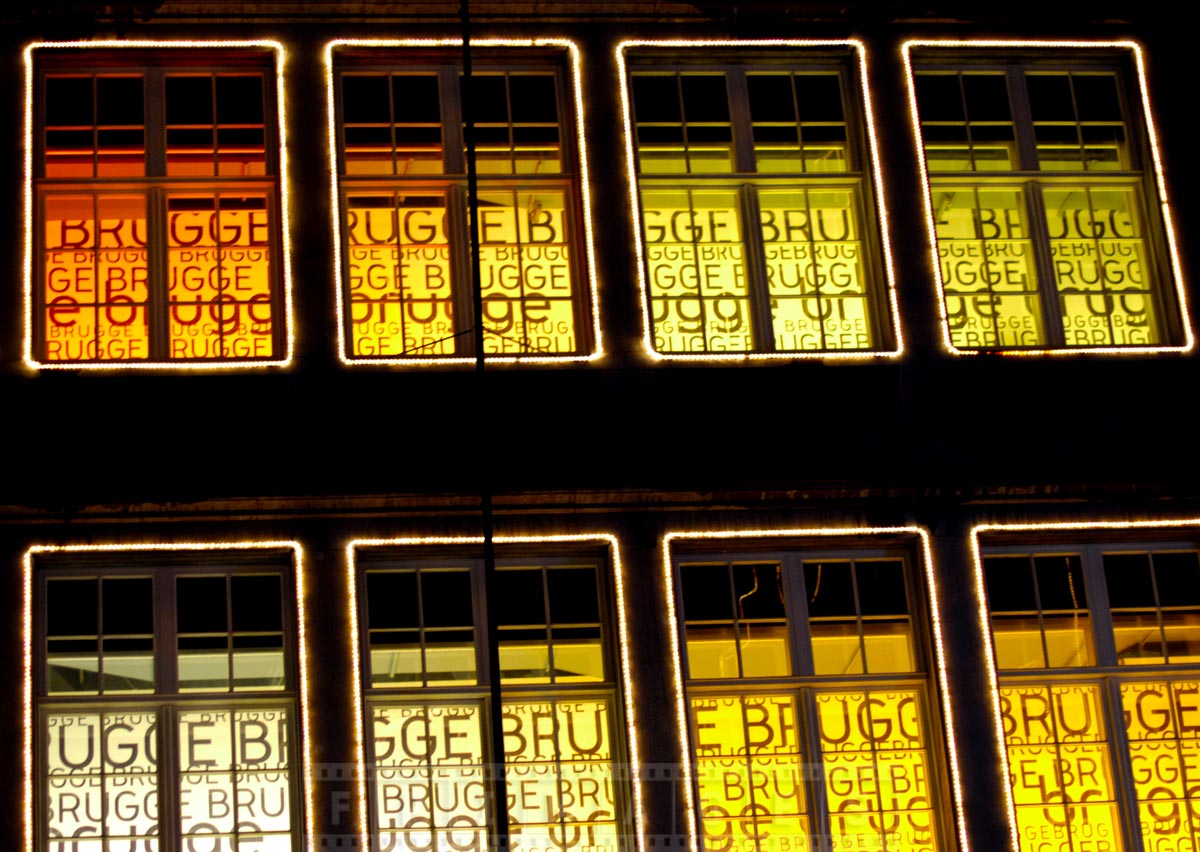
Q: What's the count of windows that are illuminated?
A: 8